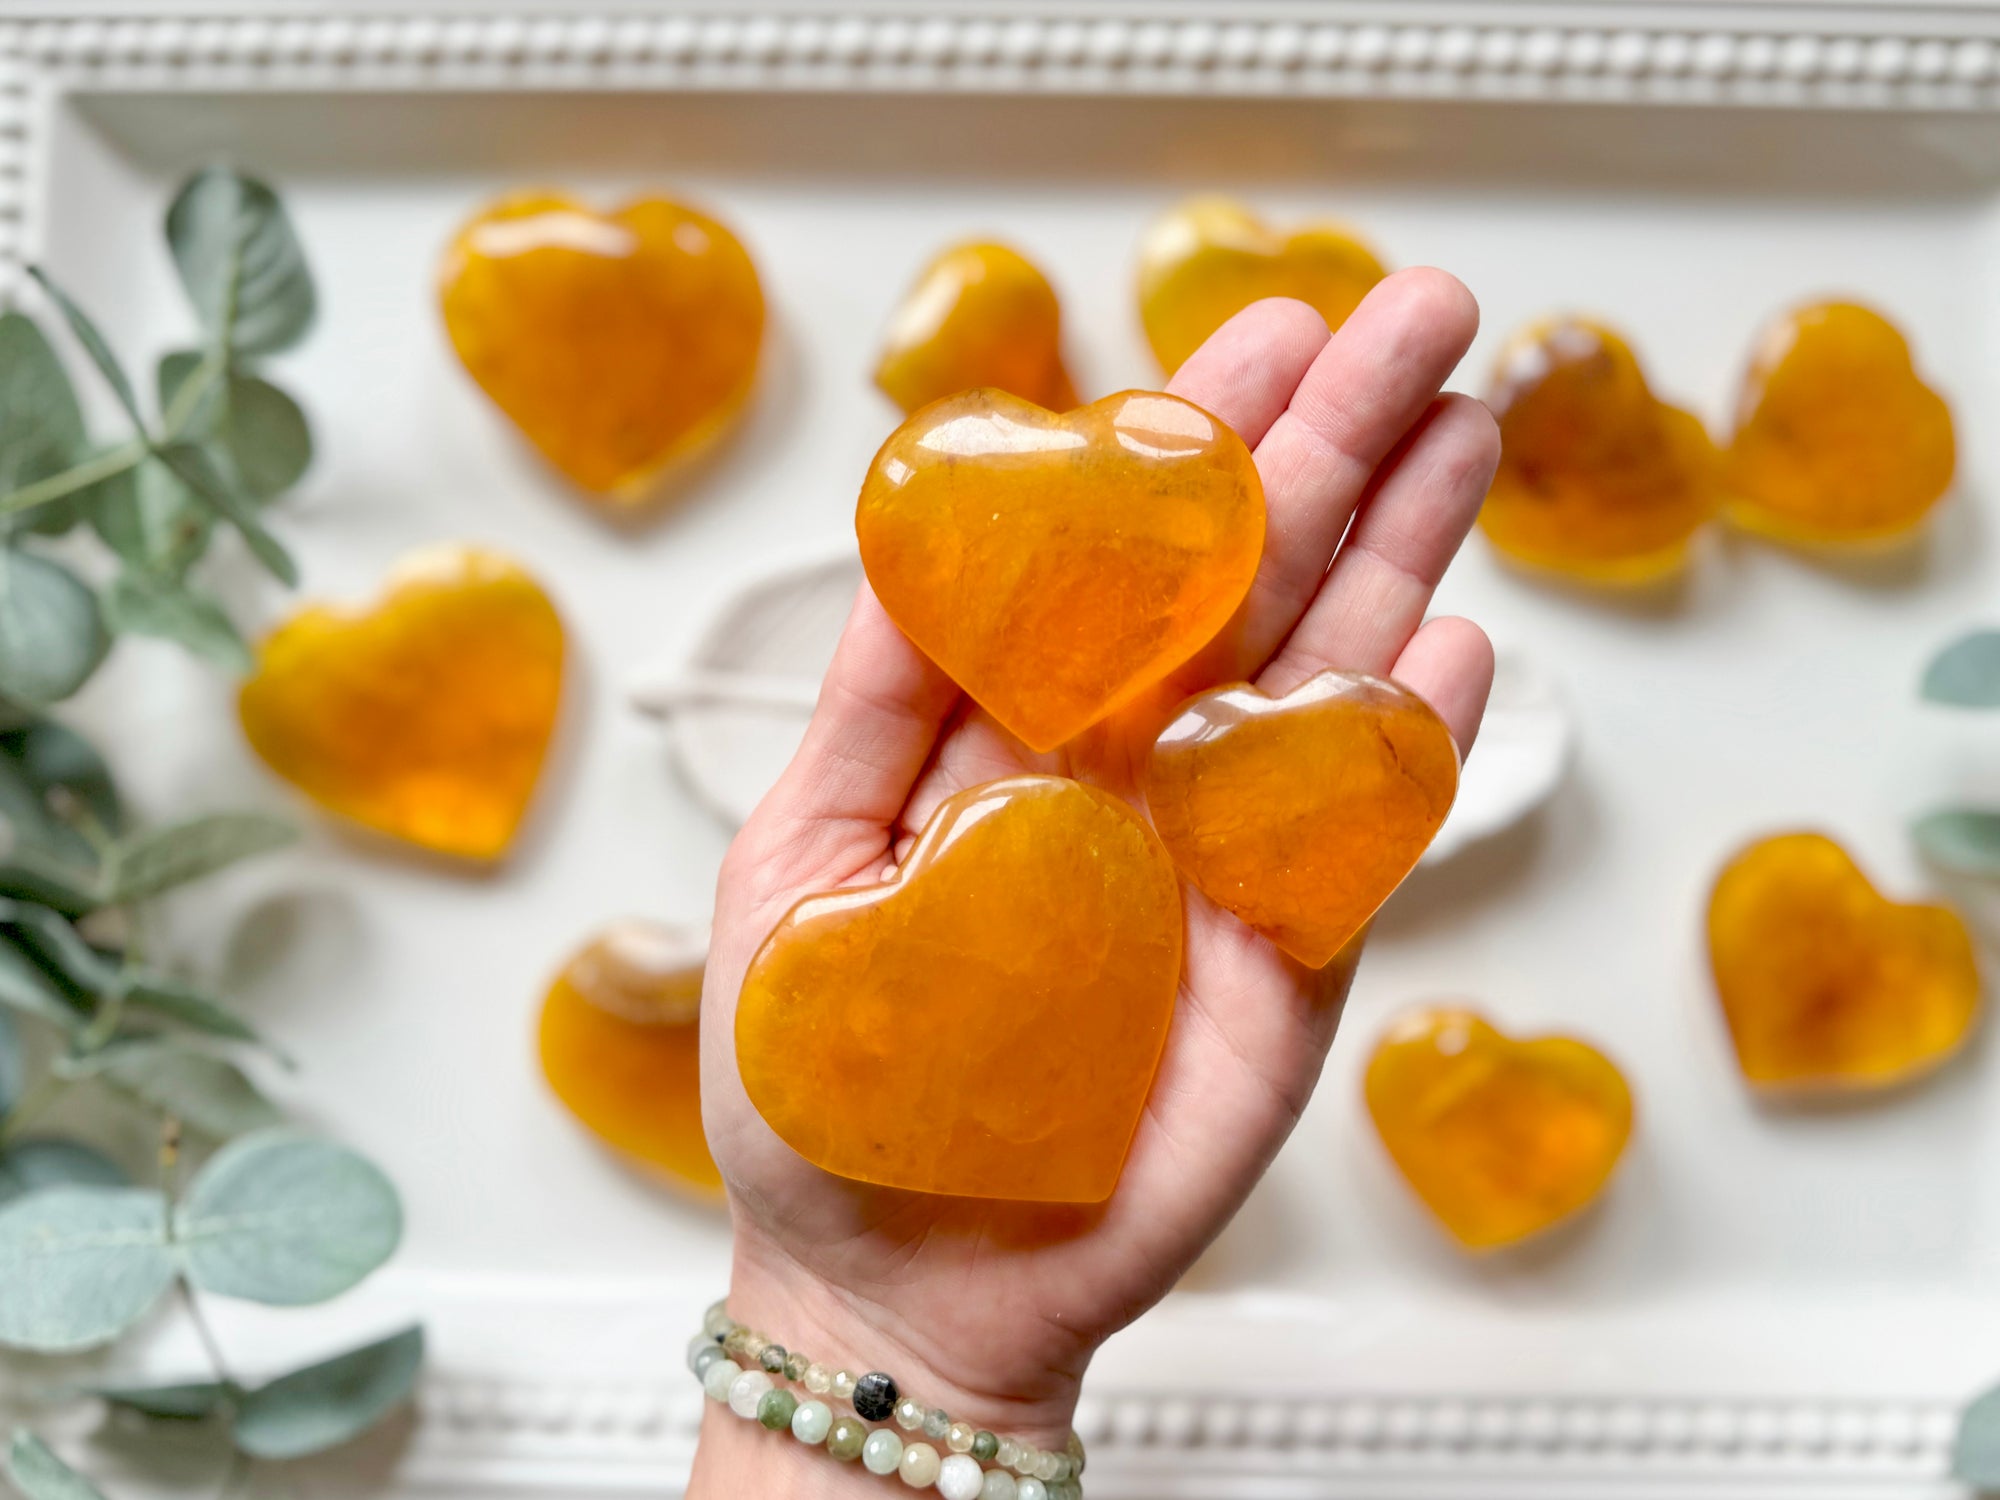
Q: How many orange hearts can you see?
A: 12